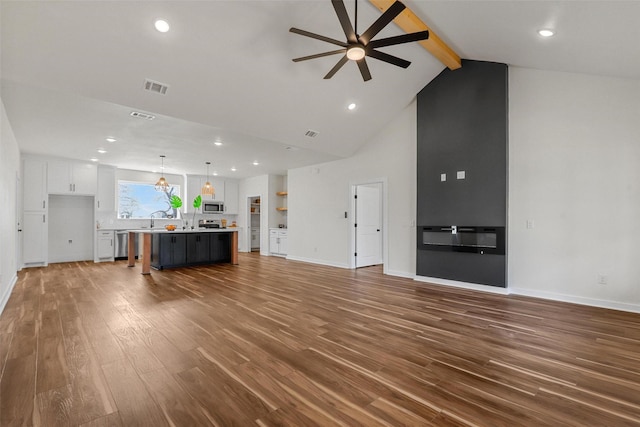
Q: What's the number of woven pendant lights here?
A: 2